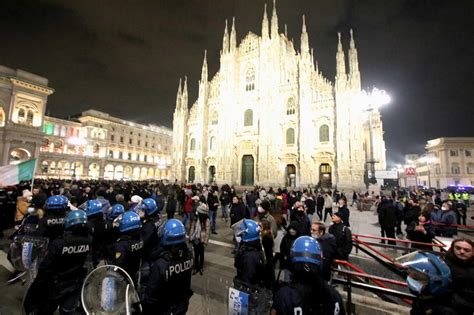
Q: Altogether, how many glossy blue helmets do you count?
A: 10